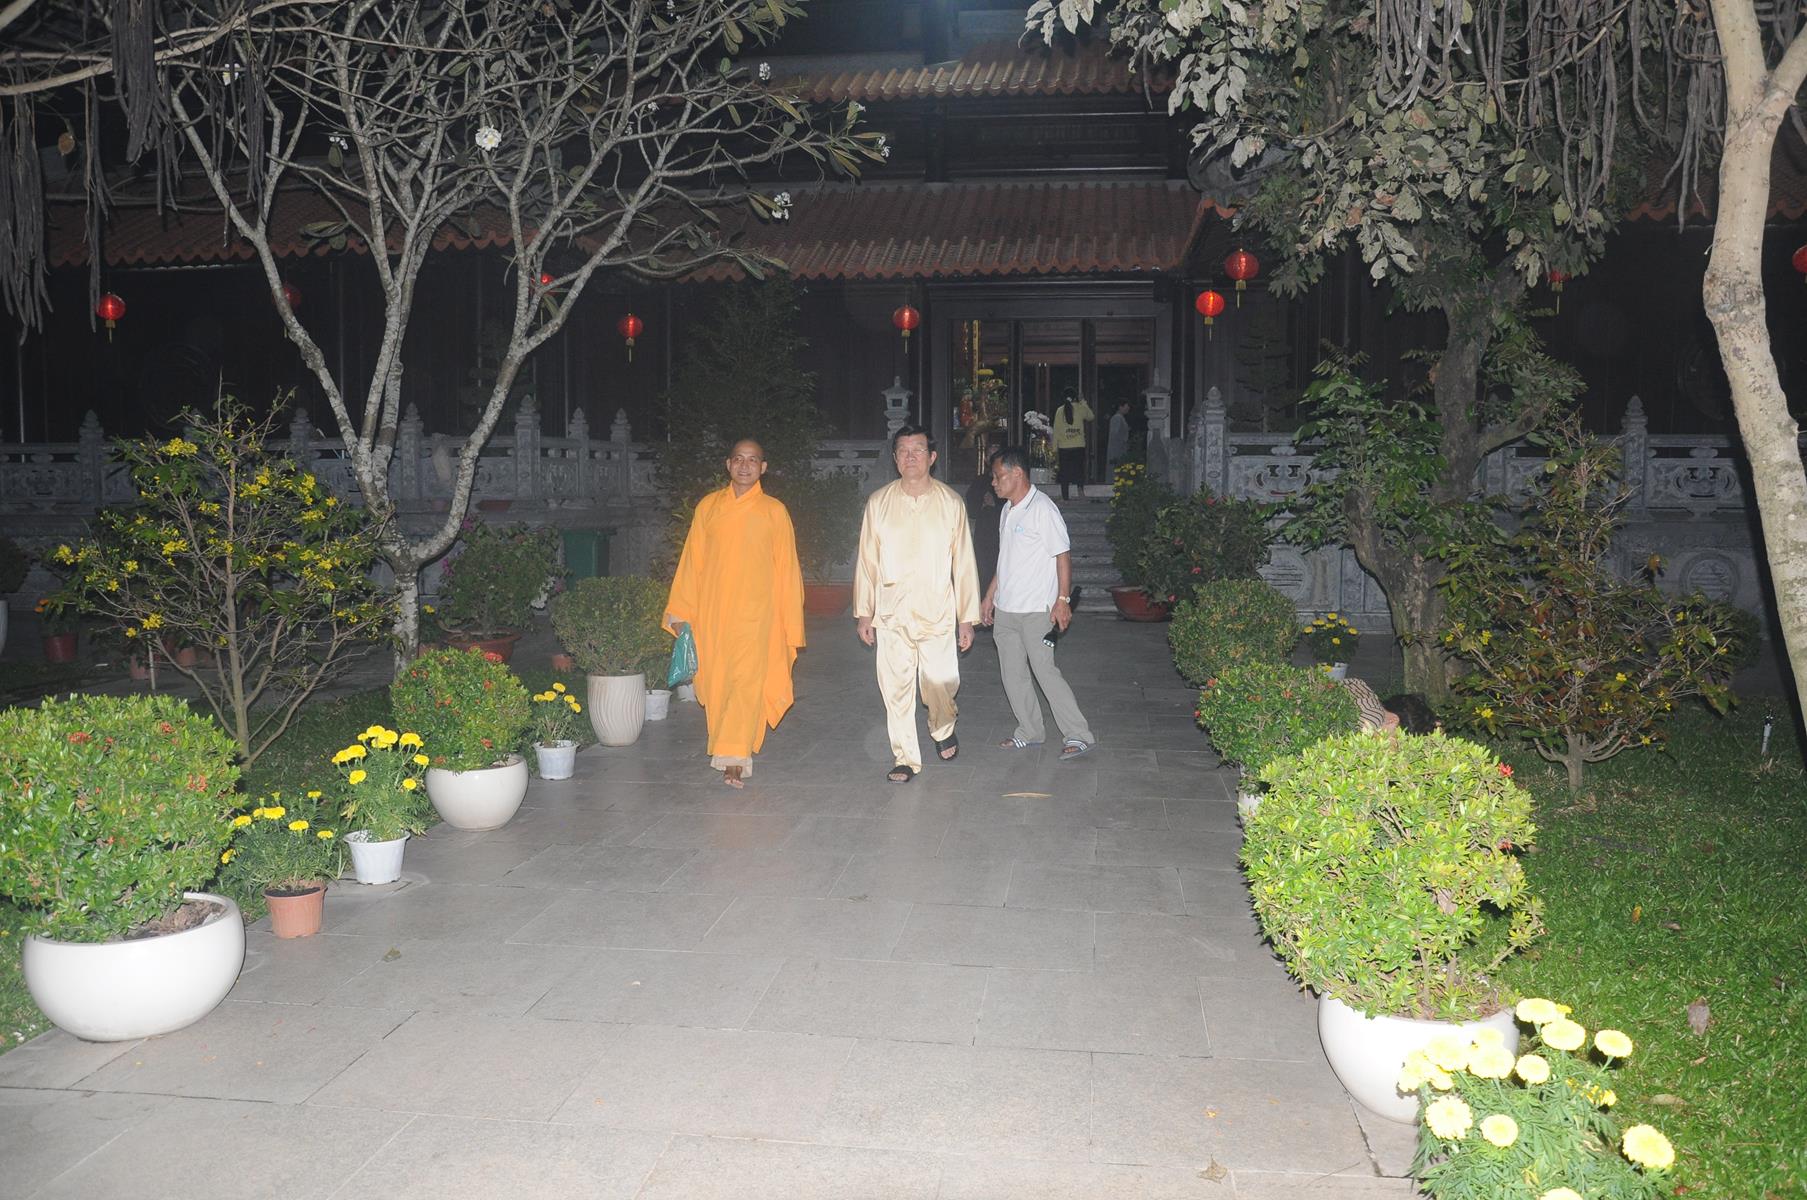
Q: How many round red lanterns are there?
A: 9